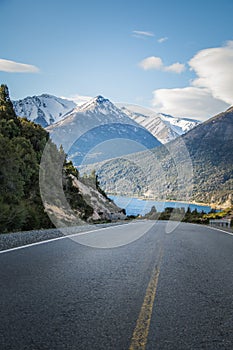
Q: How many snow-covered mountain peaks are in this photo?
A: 3